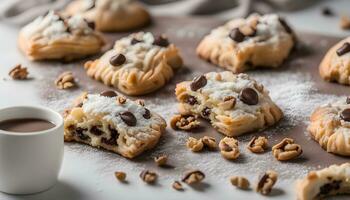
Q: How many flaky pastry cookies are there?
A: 9